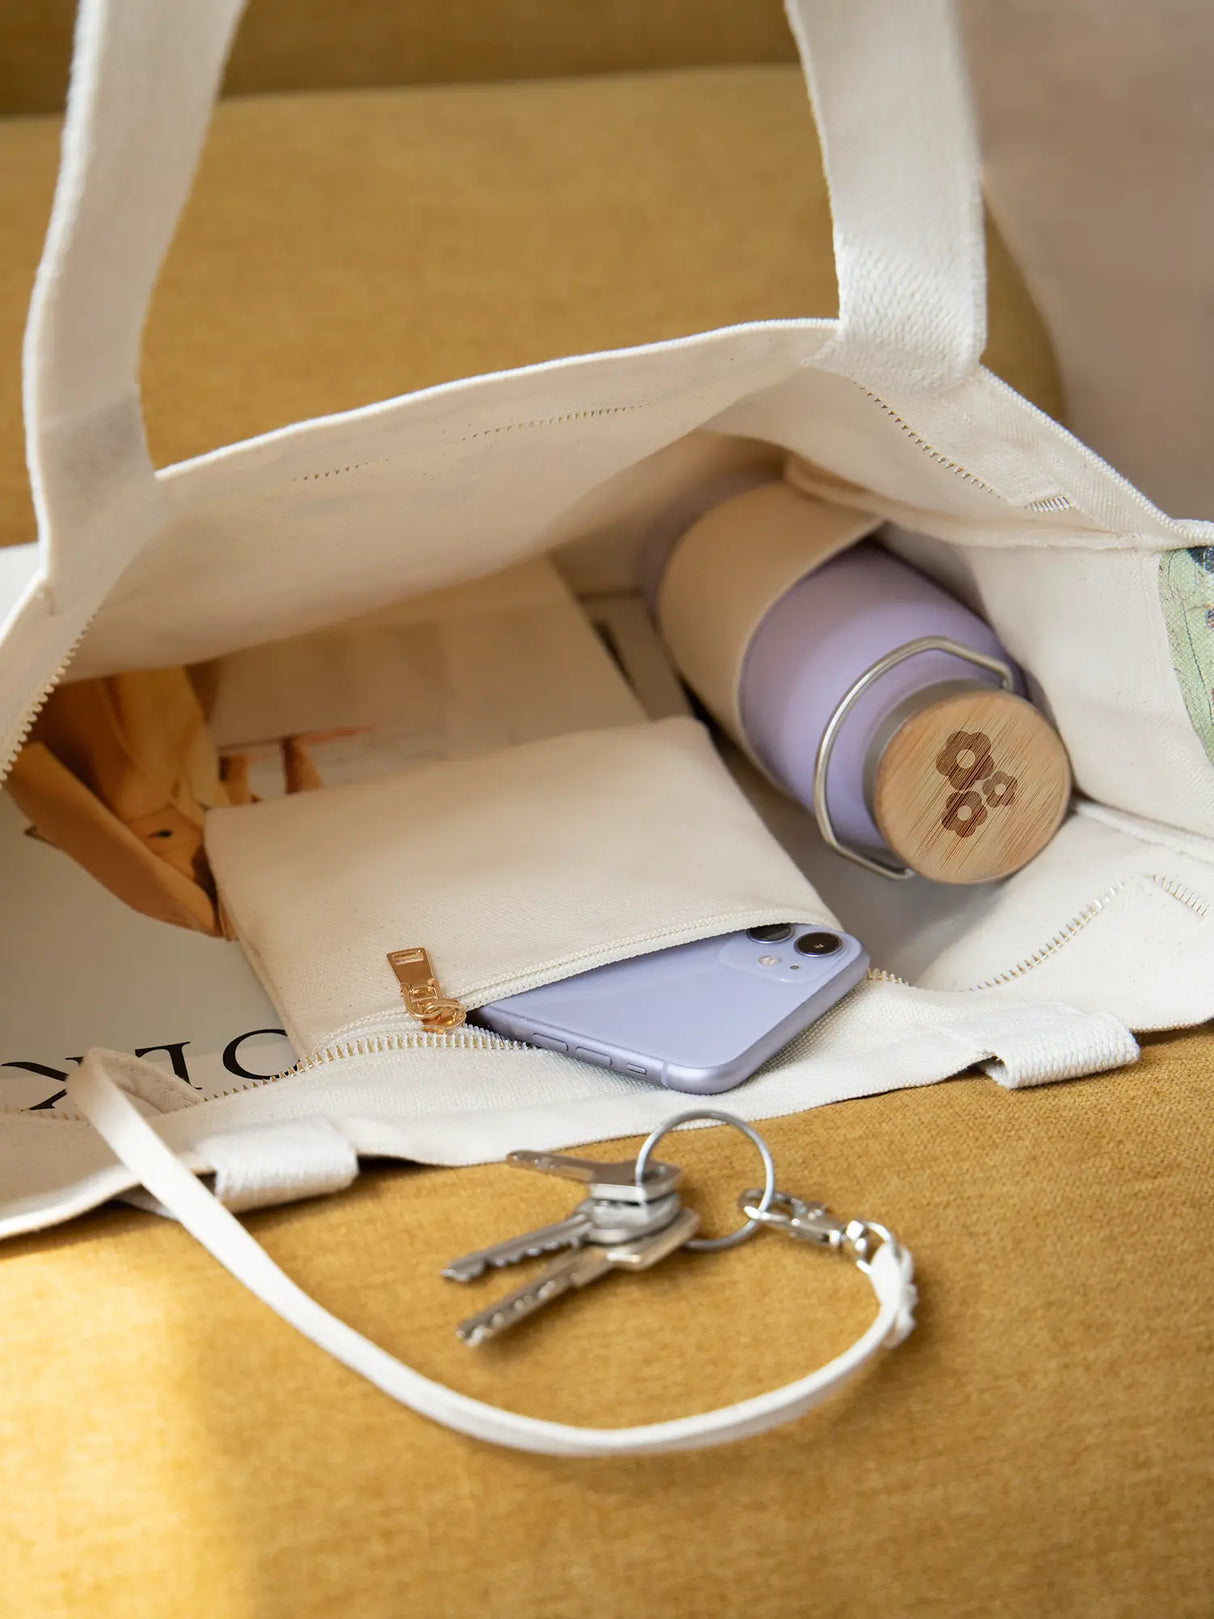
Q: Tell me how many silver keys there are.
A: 3